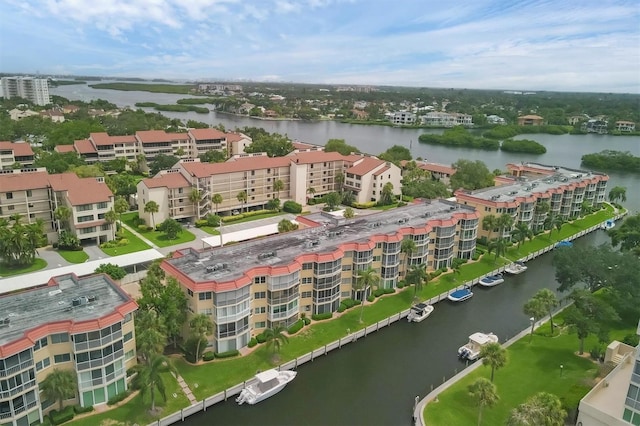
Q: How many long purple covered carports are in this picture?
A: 0